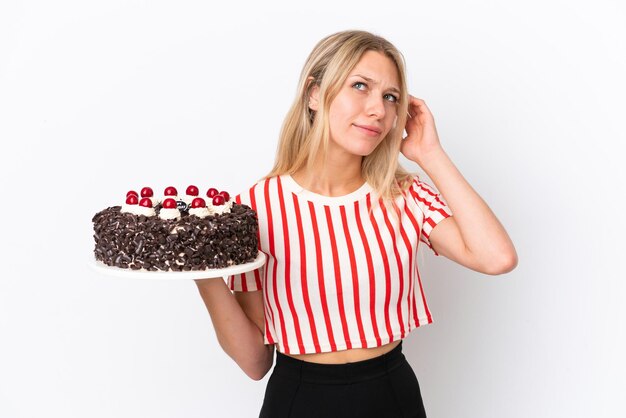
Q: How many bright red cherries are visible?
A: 11